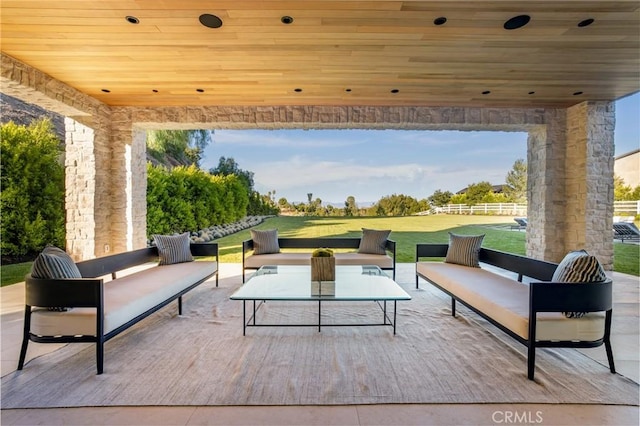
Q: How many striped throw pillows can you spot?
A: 6